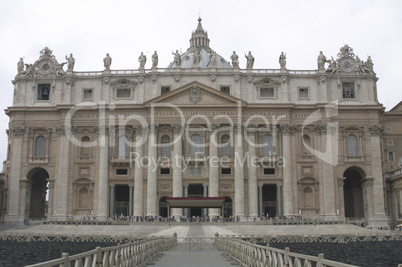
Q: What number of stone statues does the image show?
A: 13